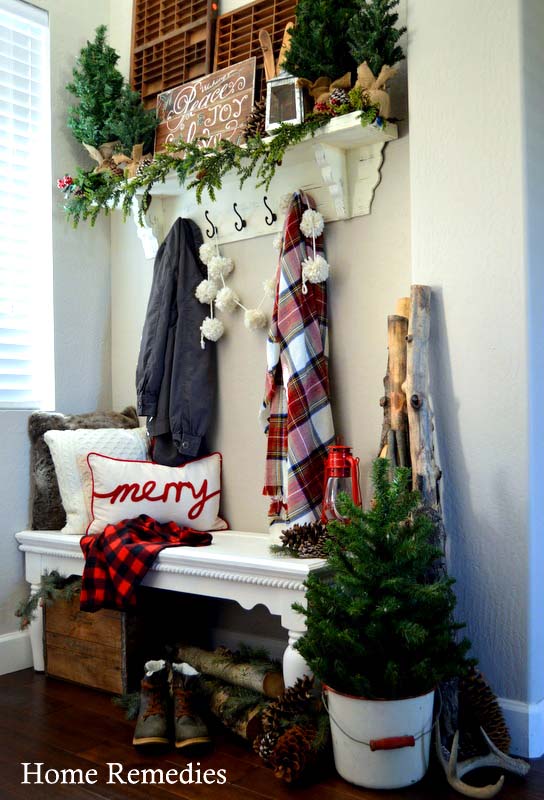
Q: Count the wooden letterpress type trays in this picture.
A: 2